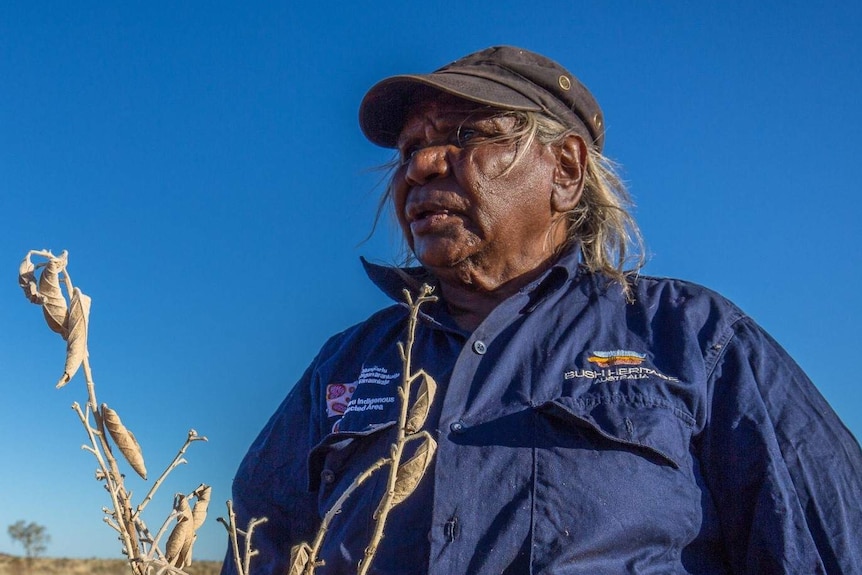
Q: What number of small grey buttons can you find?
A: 2